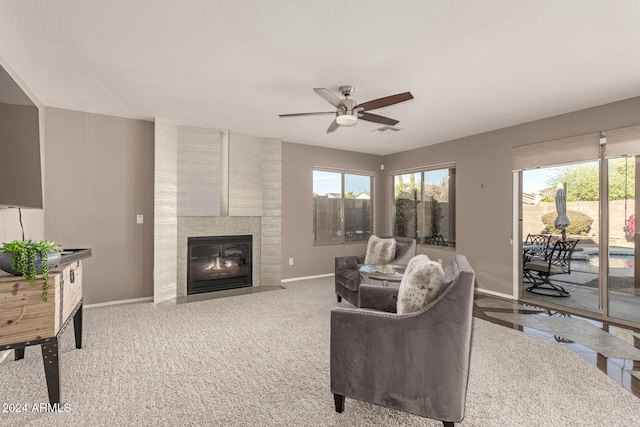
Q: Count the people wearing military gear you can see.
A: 0